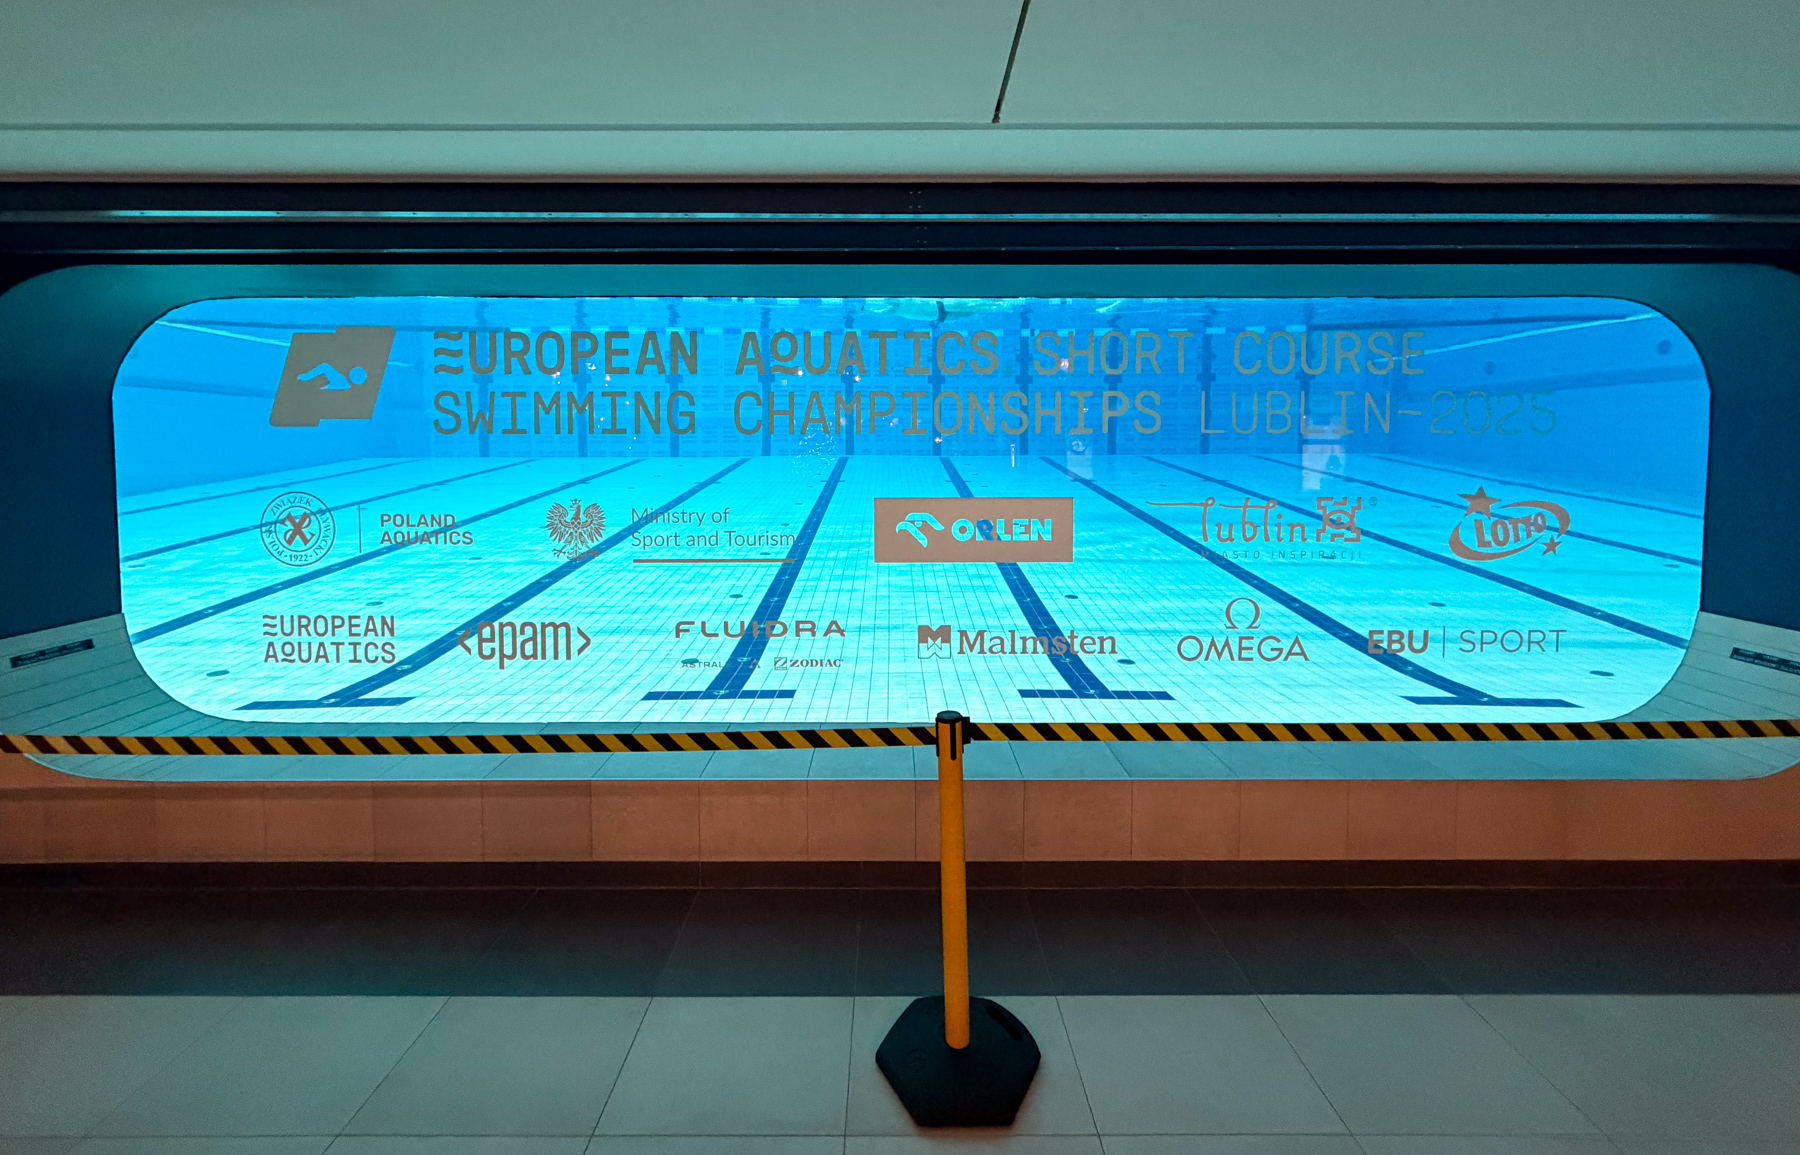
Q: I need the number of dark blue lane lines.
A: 10